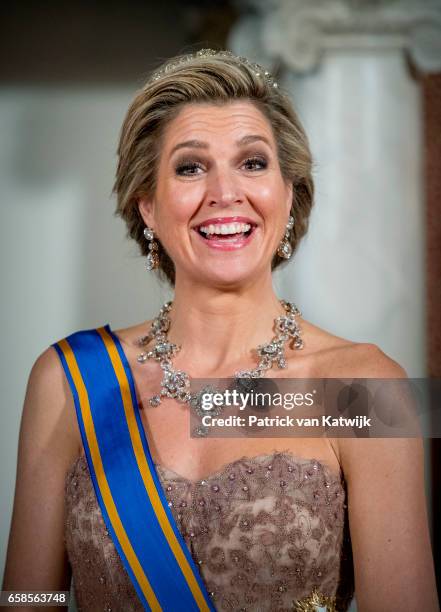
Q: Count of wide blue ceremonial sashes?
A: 1